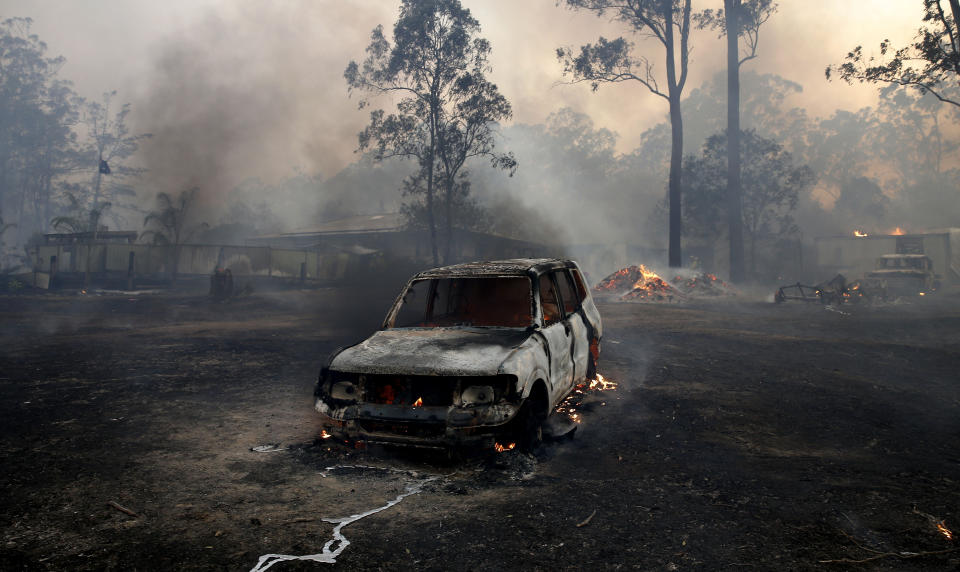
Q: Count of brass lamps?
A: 0